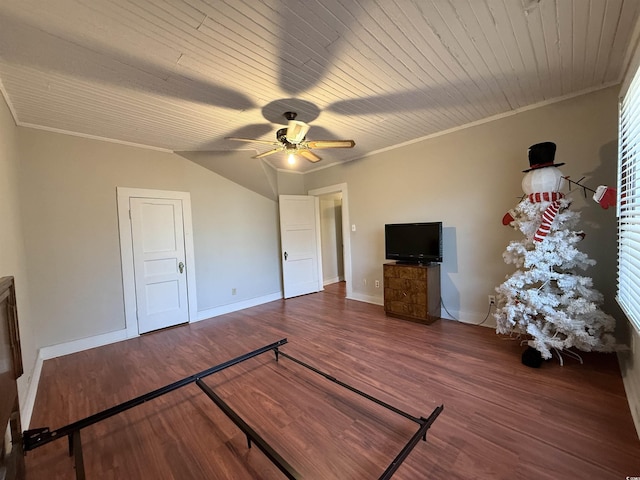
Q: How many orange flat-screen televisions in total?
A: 0